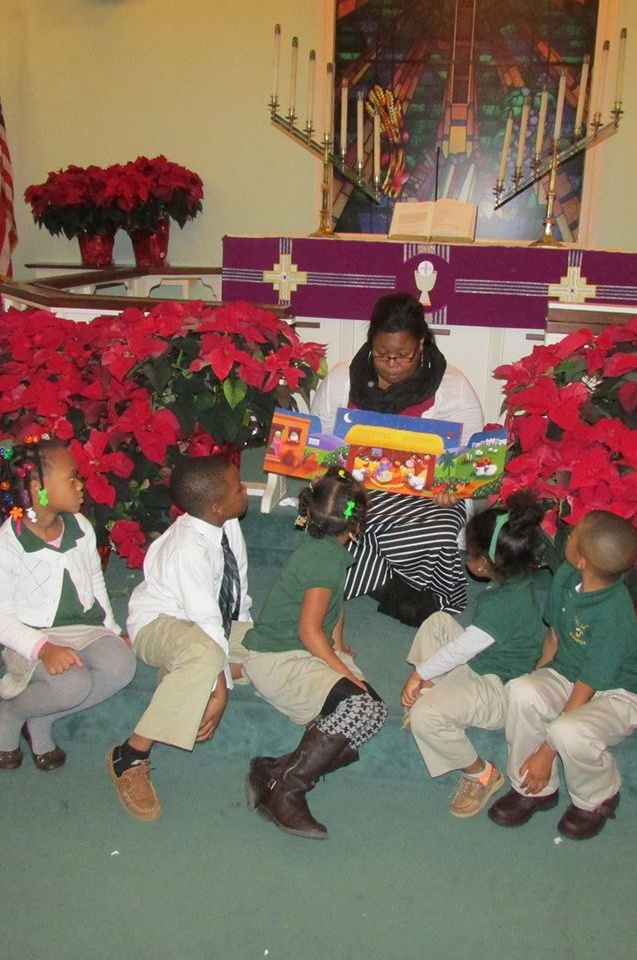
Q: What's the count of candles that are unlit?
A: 14